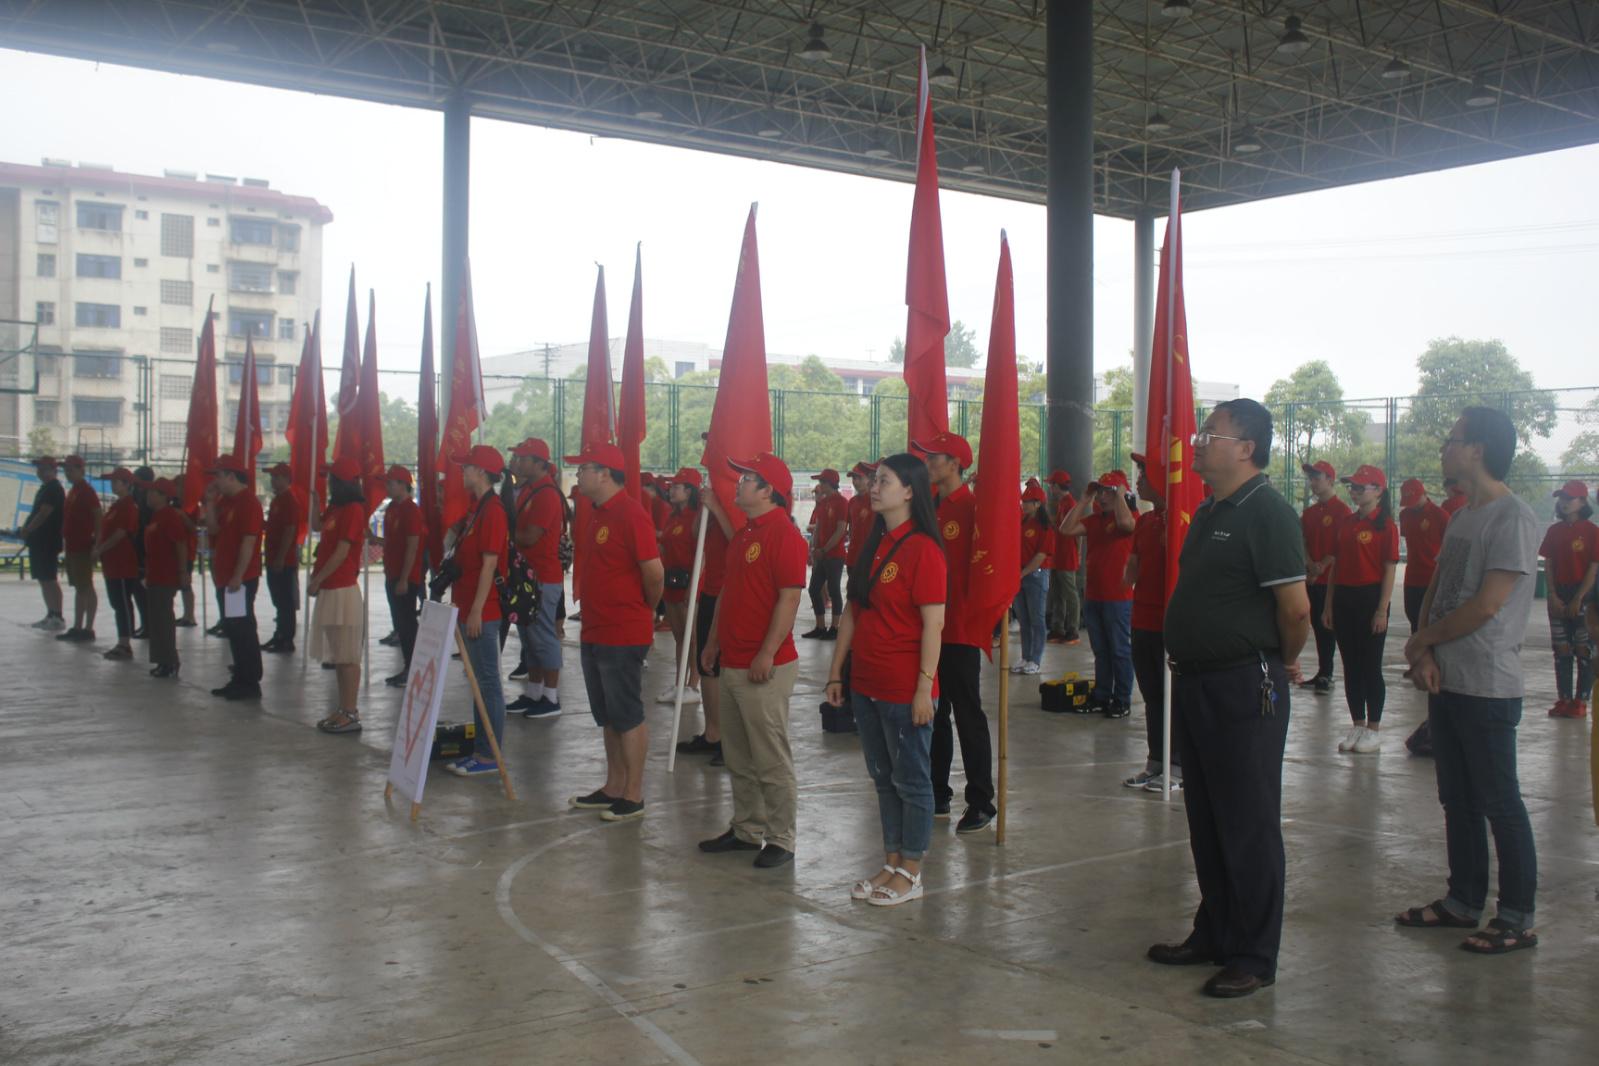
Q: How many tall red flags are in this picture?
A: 14